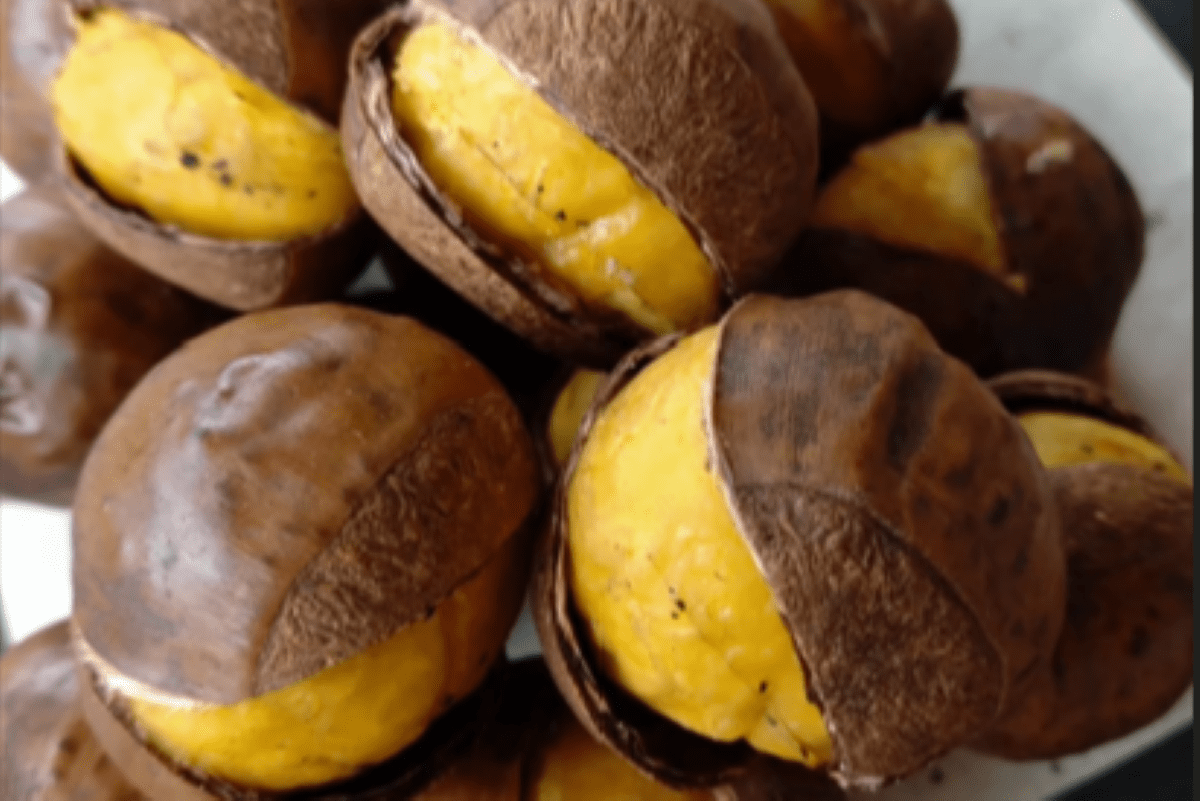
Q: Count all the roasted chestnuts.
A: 11